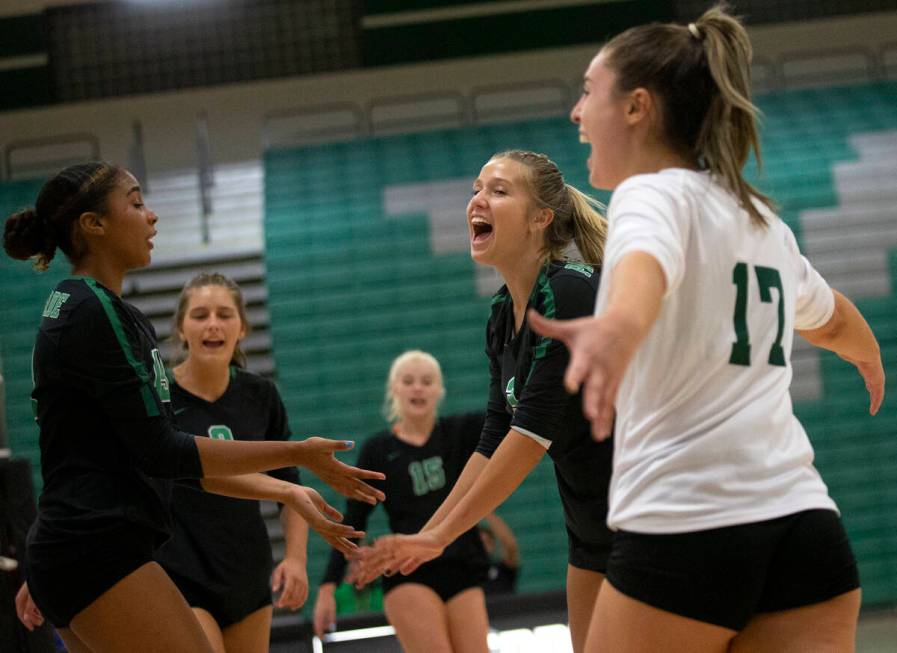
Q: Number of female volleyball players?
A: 5